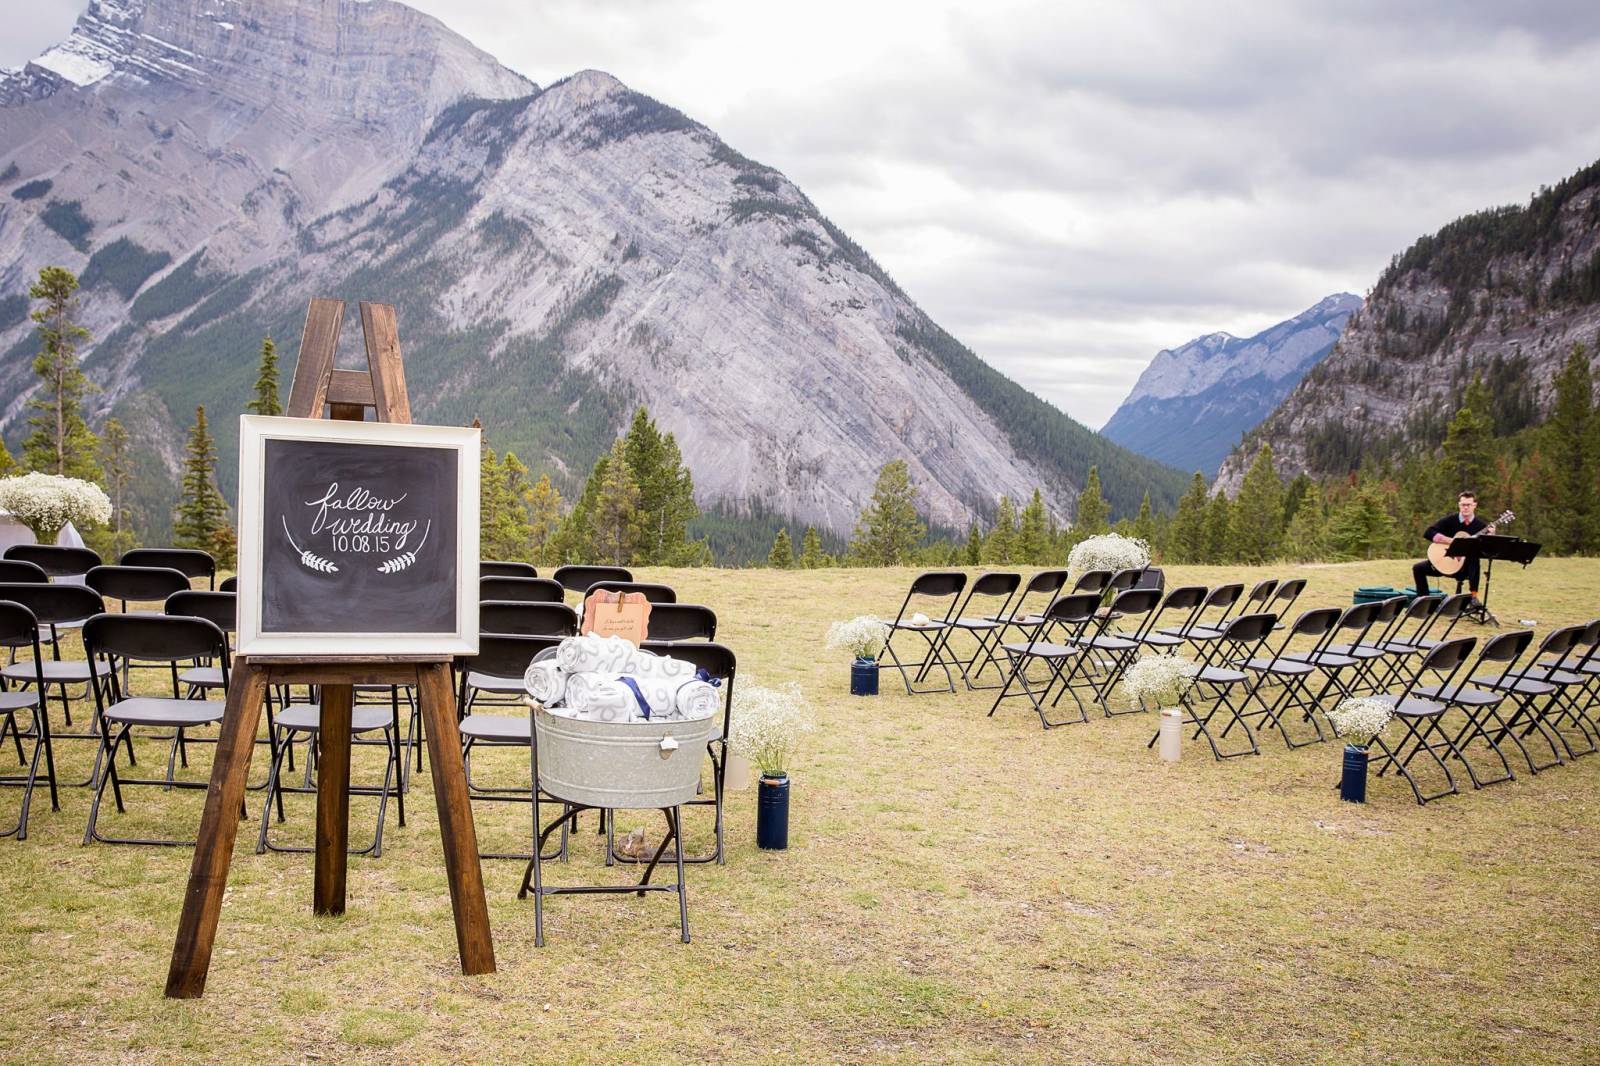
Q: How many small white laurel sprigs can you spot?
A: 2